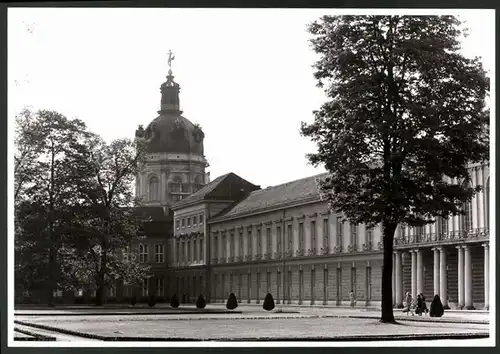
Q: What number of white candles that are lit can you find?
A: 0